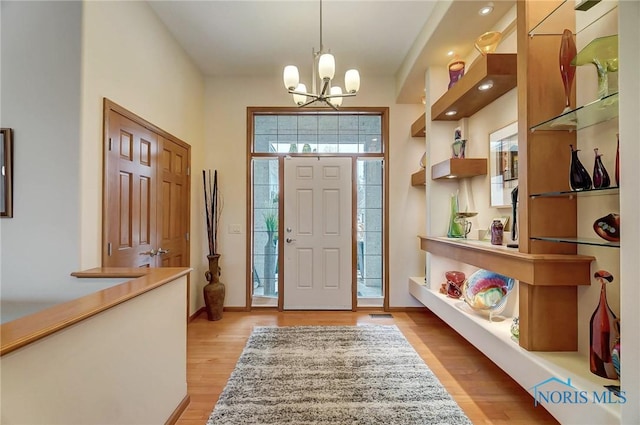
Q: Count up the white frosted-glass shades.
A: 5